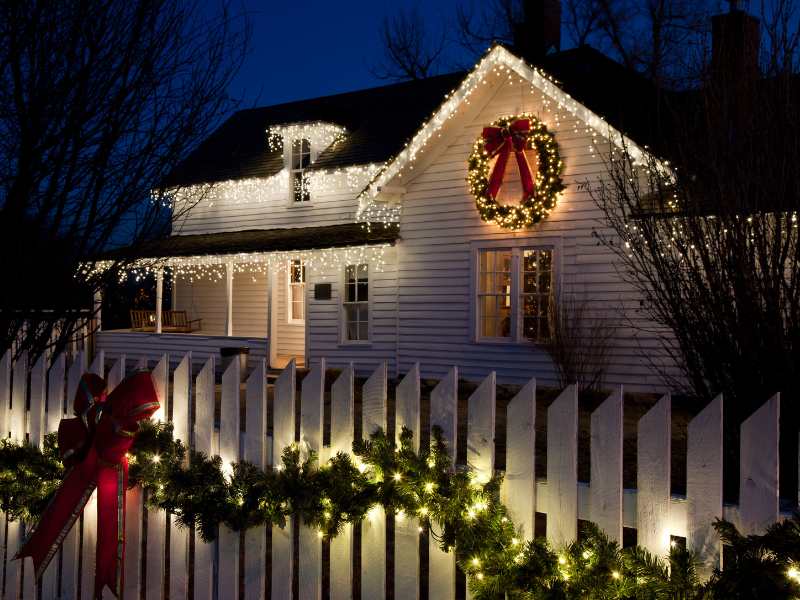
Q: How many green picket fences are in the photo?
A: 0